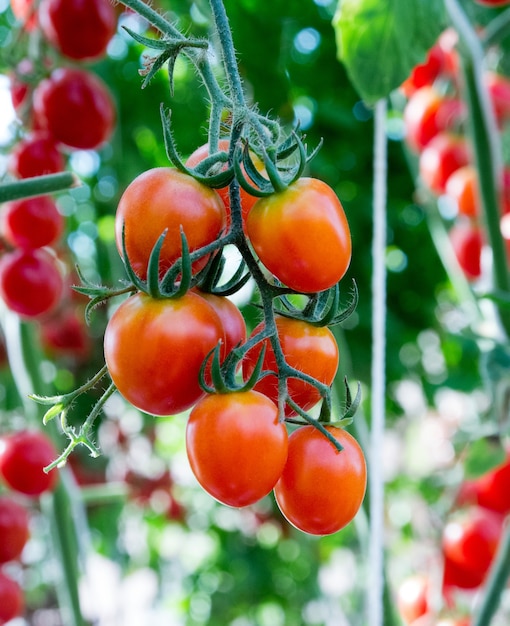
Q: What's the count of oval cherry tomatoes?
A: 8